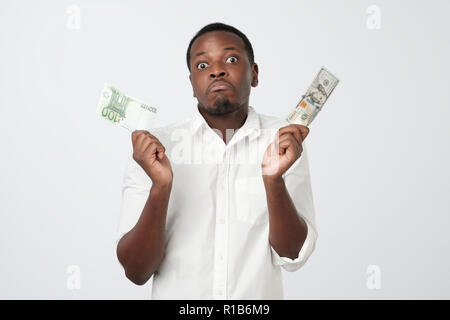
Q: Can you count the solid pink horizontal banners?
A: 0